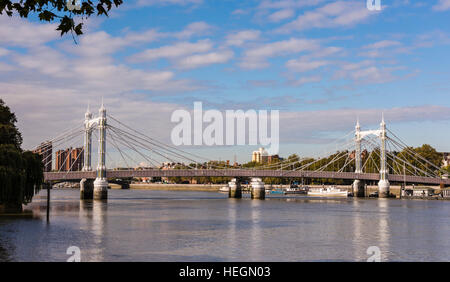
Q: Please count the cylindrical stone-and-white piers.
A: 6